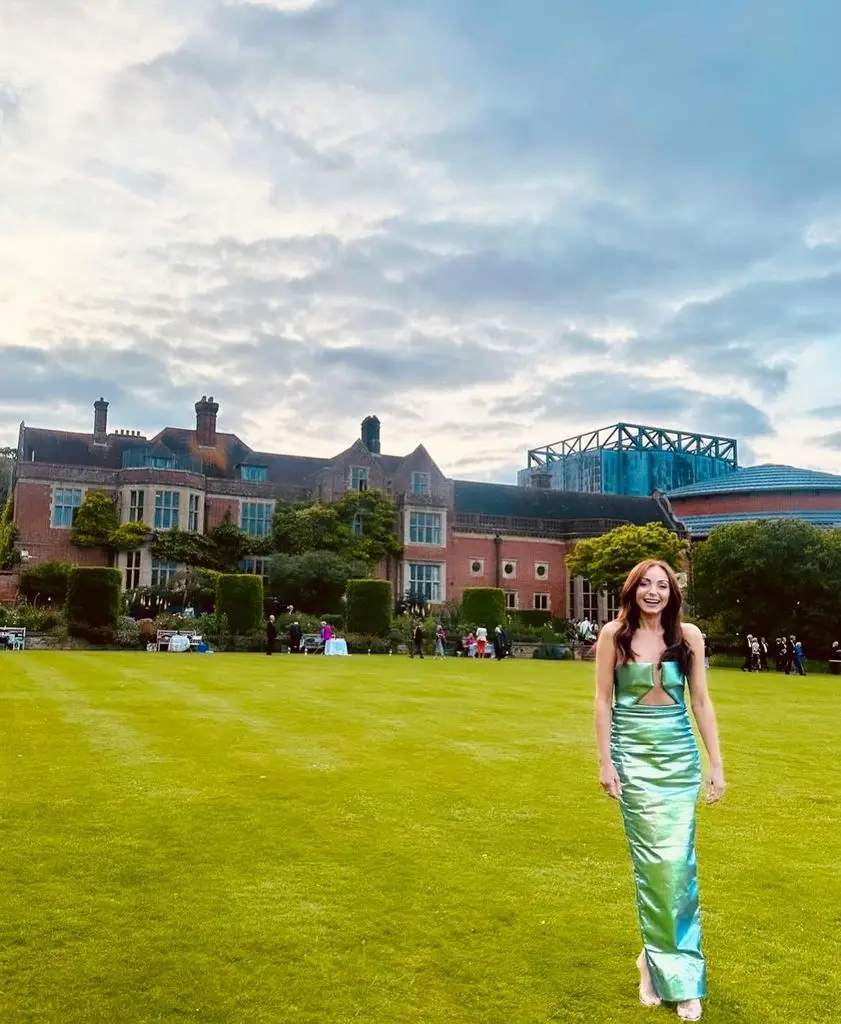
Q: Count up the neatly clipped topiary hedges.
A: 4